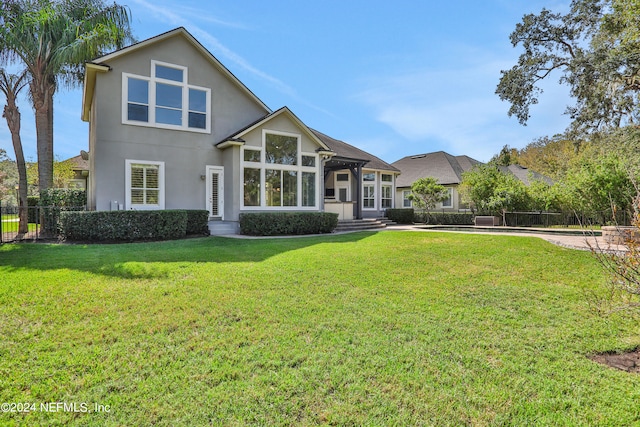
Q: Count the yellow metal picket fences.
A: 0